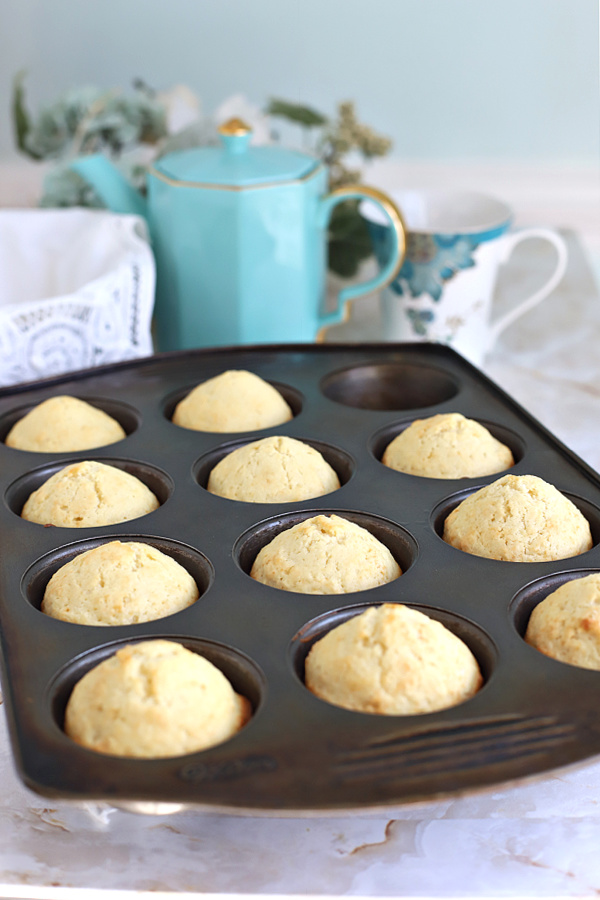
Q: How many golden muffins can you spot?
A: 11